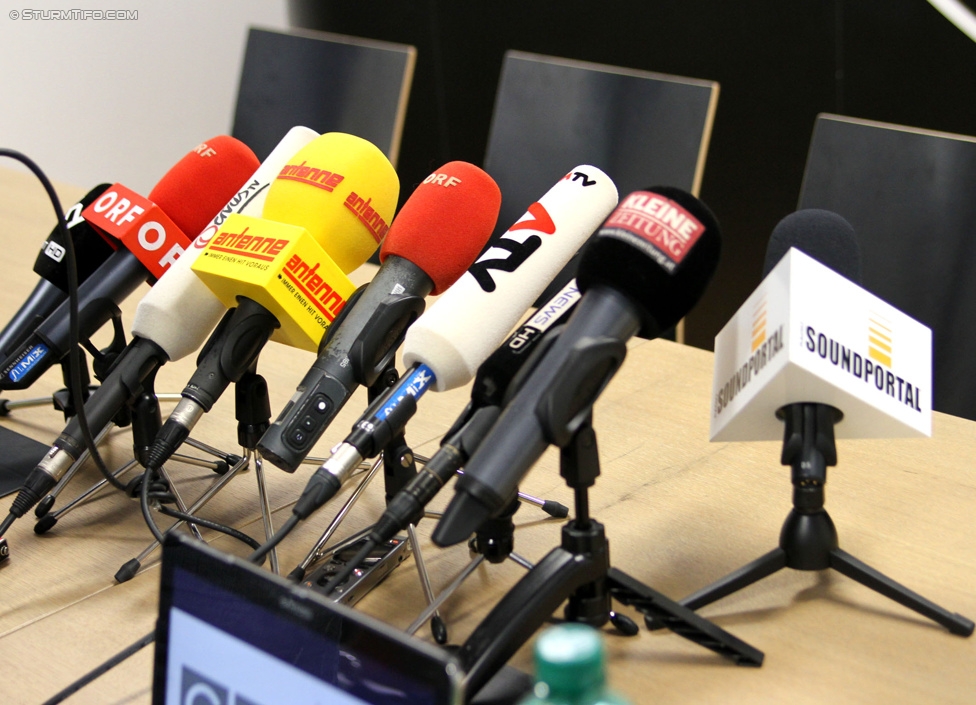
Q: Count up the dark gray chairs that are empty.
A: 3